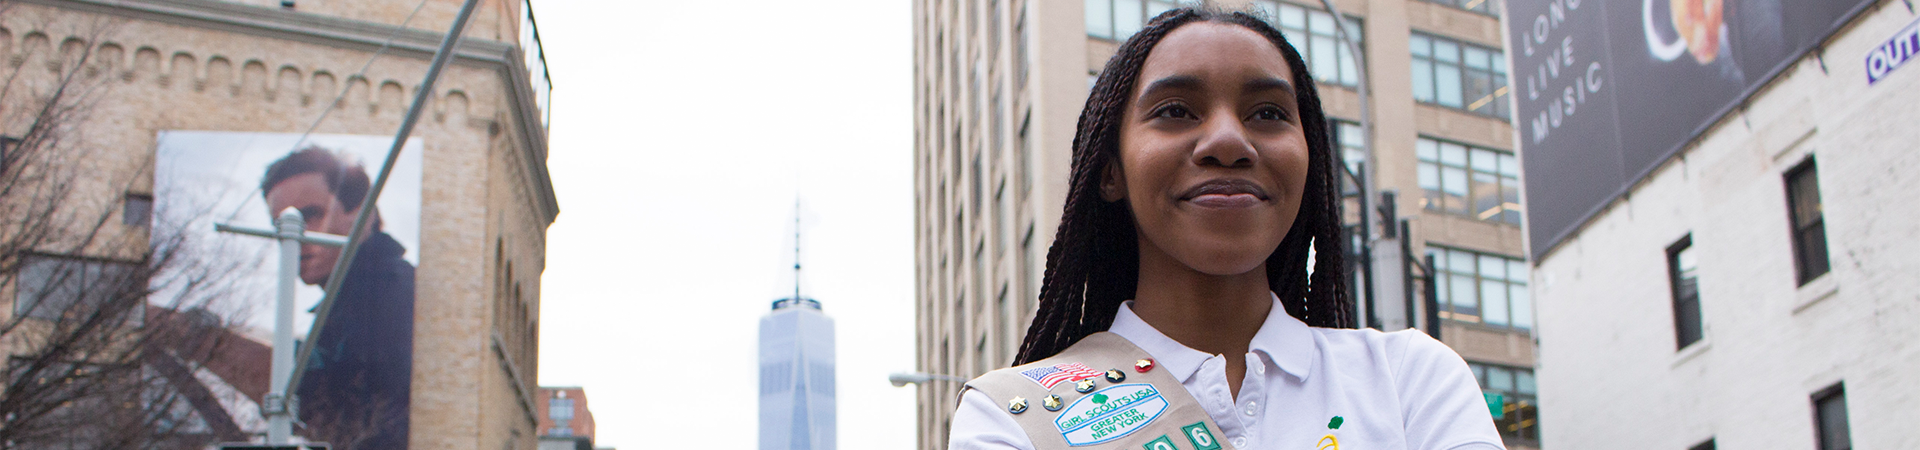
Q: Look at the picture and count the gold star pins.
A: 5